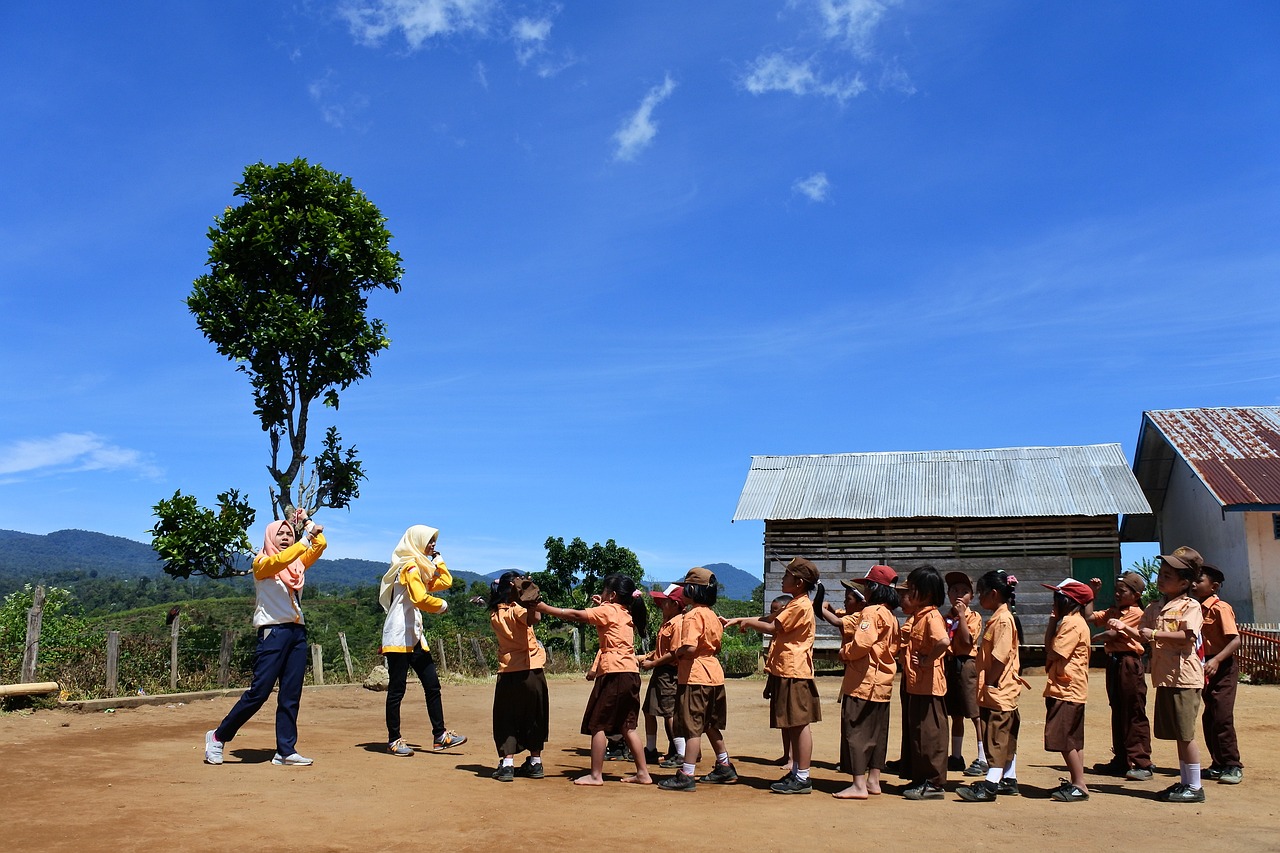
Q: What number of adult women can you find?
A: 2